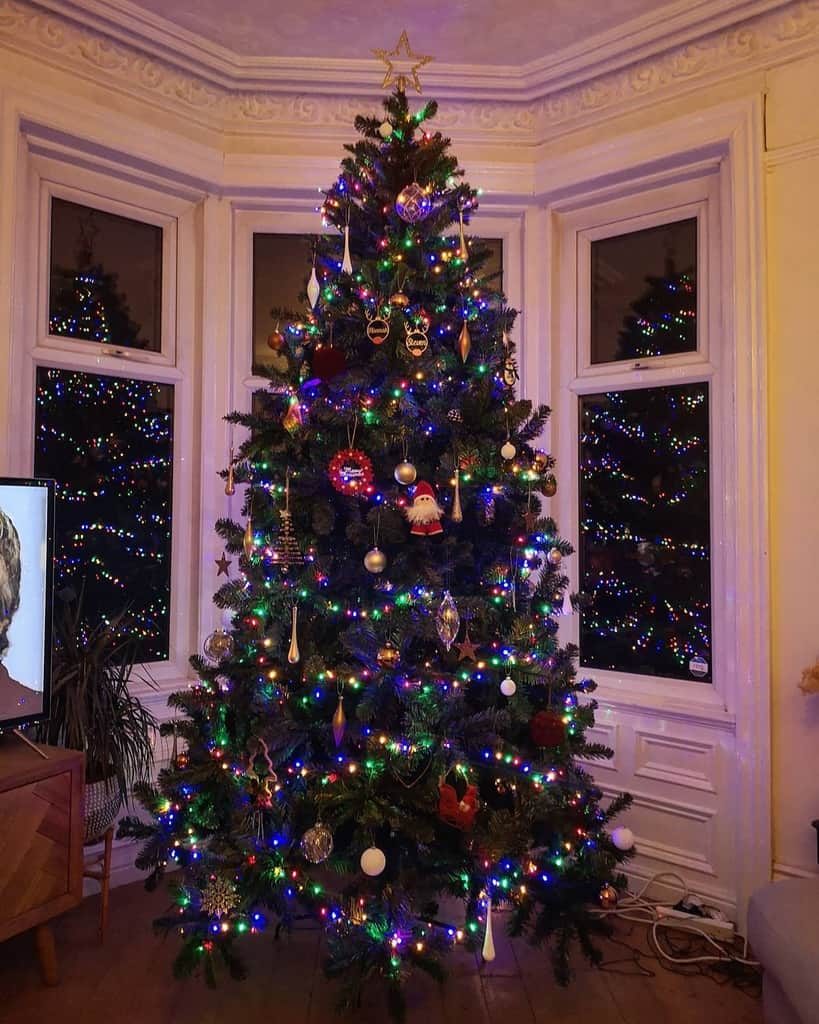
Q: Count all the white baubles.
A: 5